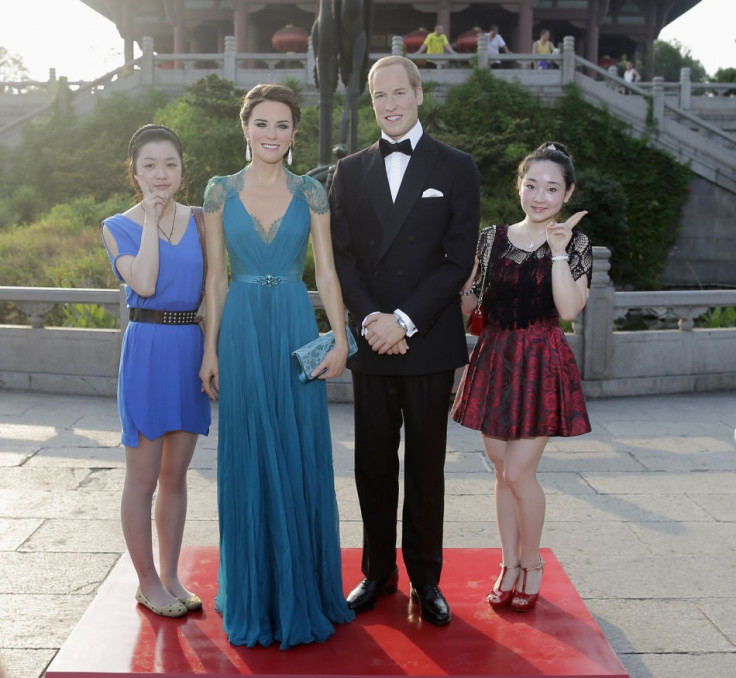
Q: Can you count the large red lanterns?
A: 3